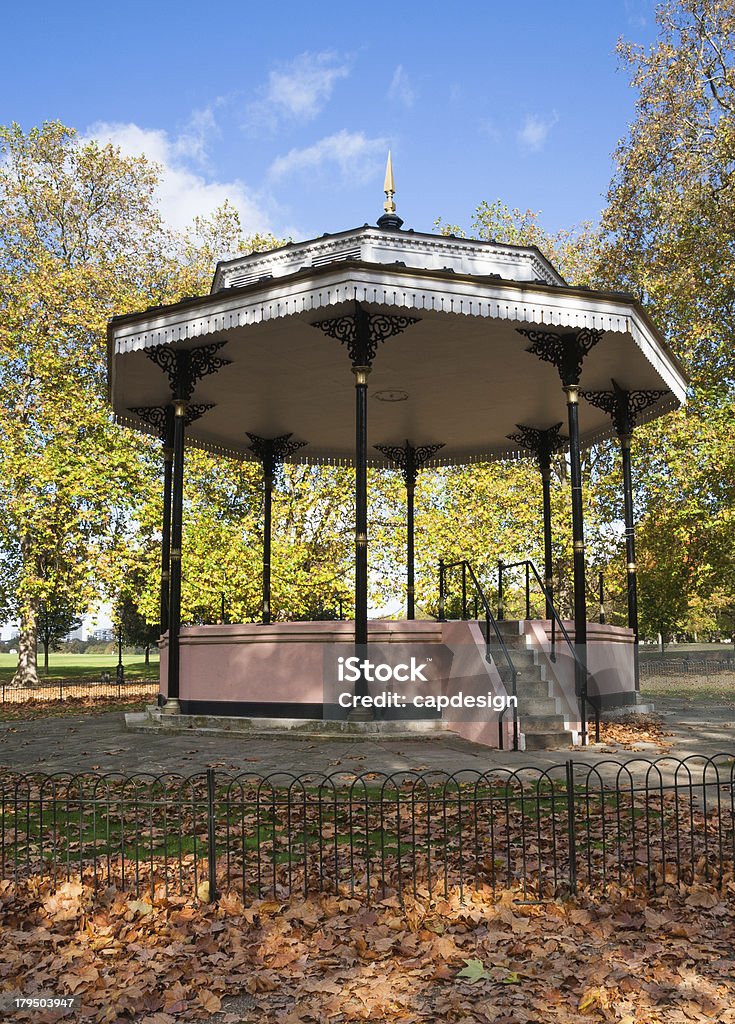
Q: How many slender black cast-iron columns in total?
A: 8